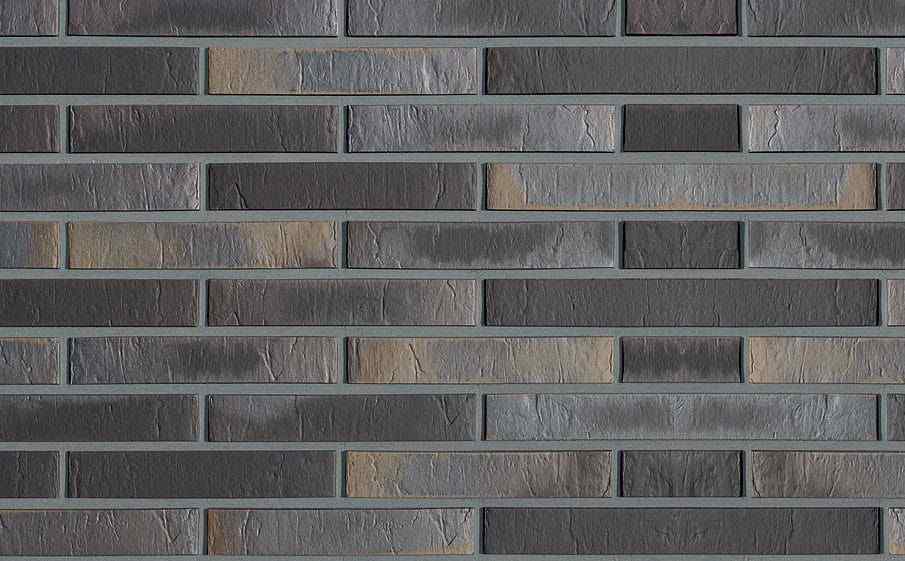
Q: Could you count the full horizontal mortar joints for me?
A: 9